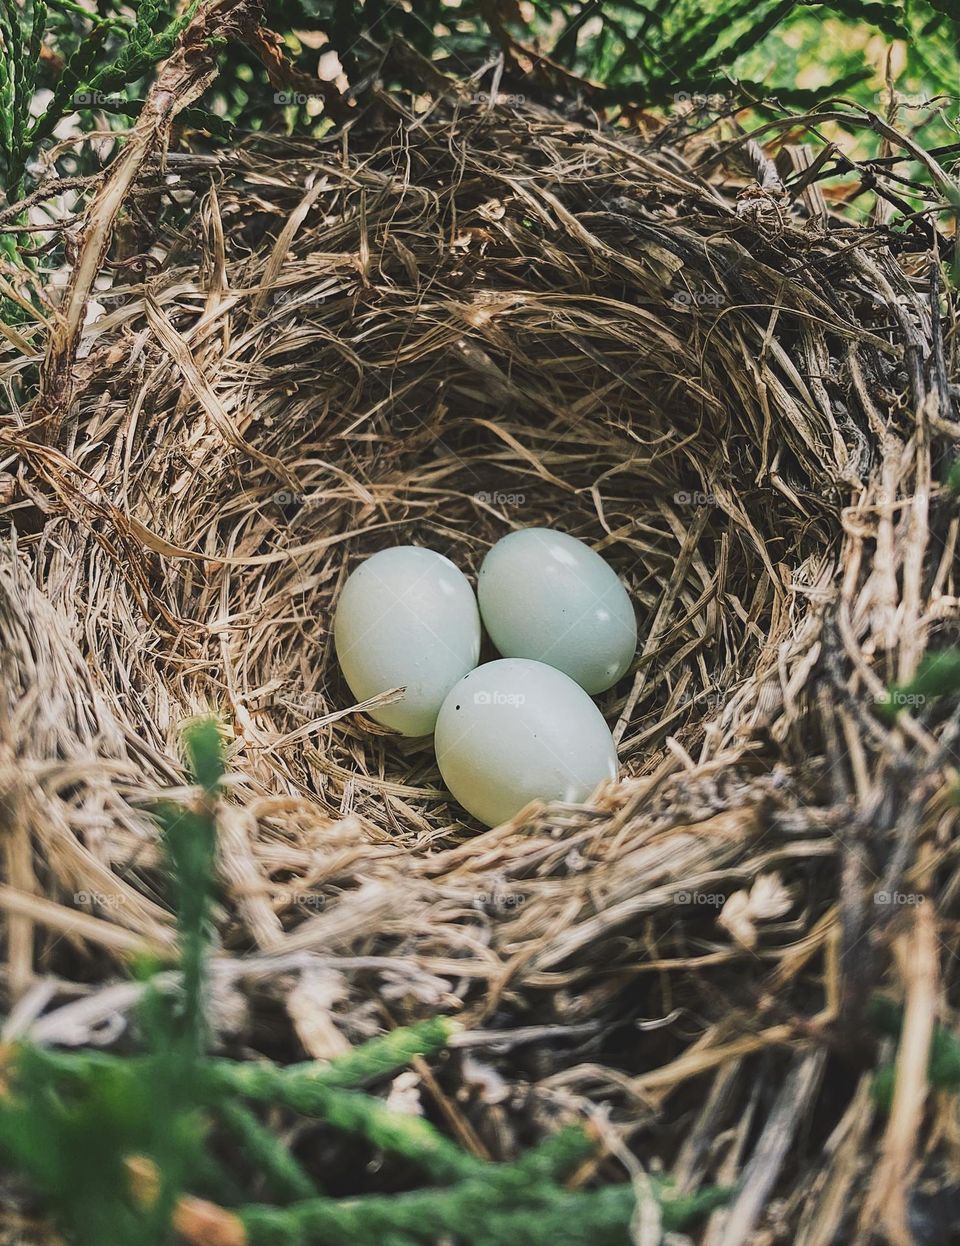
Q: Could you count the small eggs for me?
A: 3